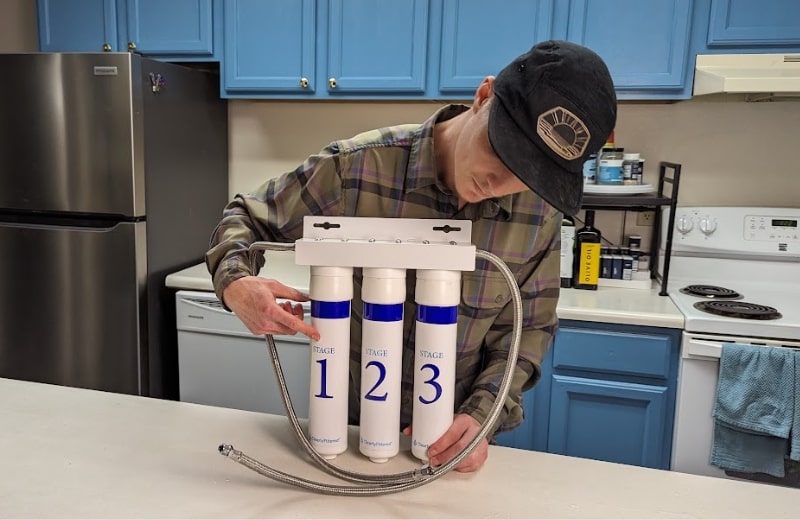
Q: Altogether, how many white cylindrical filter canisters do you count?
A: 3